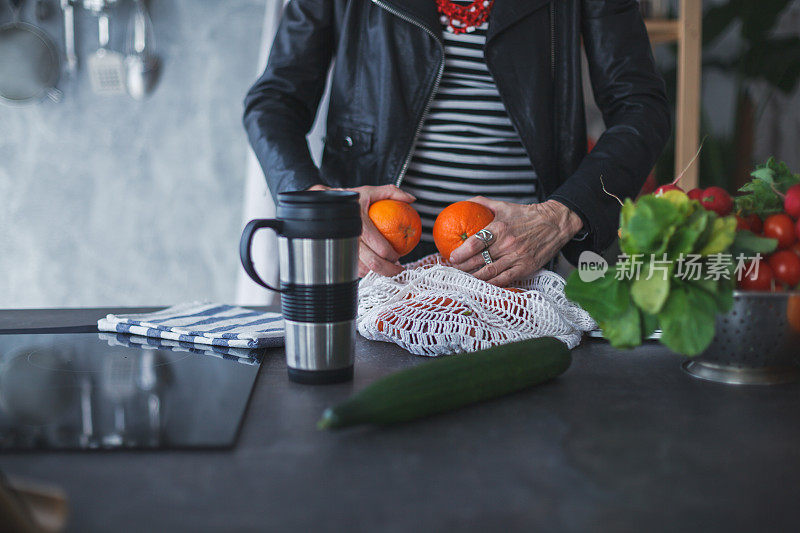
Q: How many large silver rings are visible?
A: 2